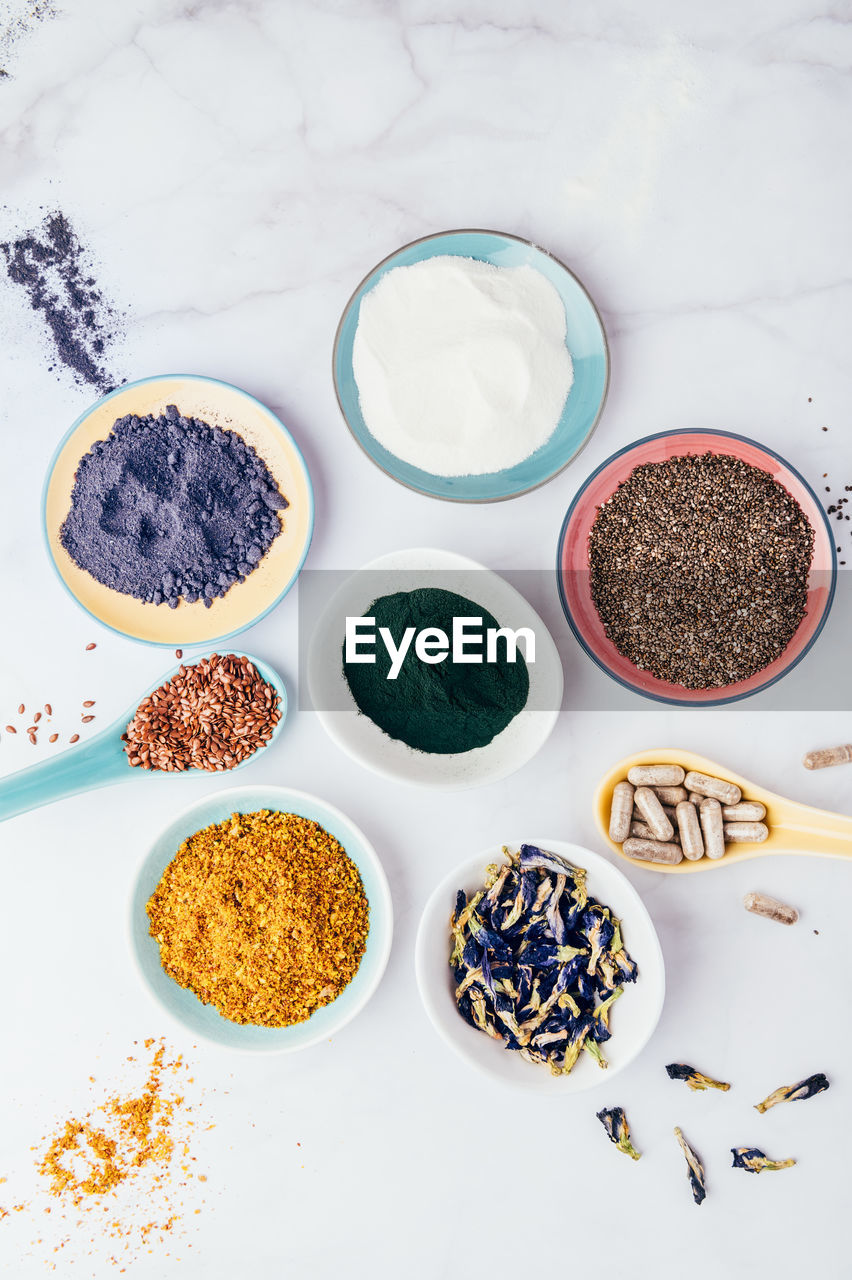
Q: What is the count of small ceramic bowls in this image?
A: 6